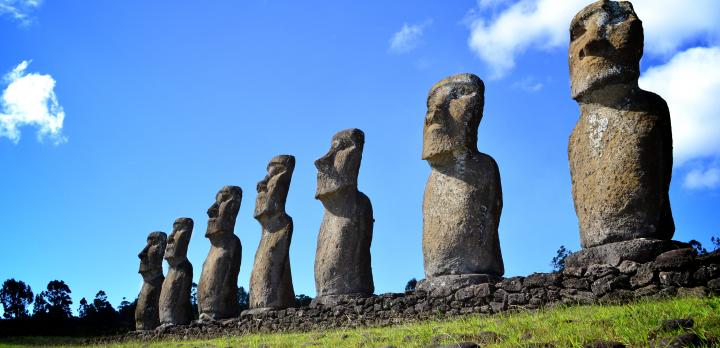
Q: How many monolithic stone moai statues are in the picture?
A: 7